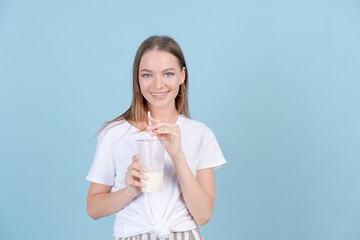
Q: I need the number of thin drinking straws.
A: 1